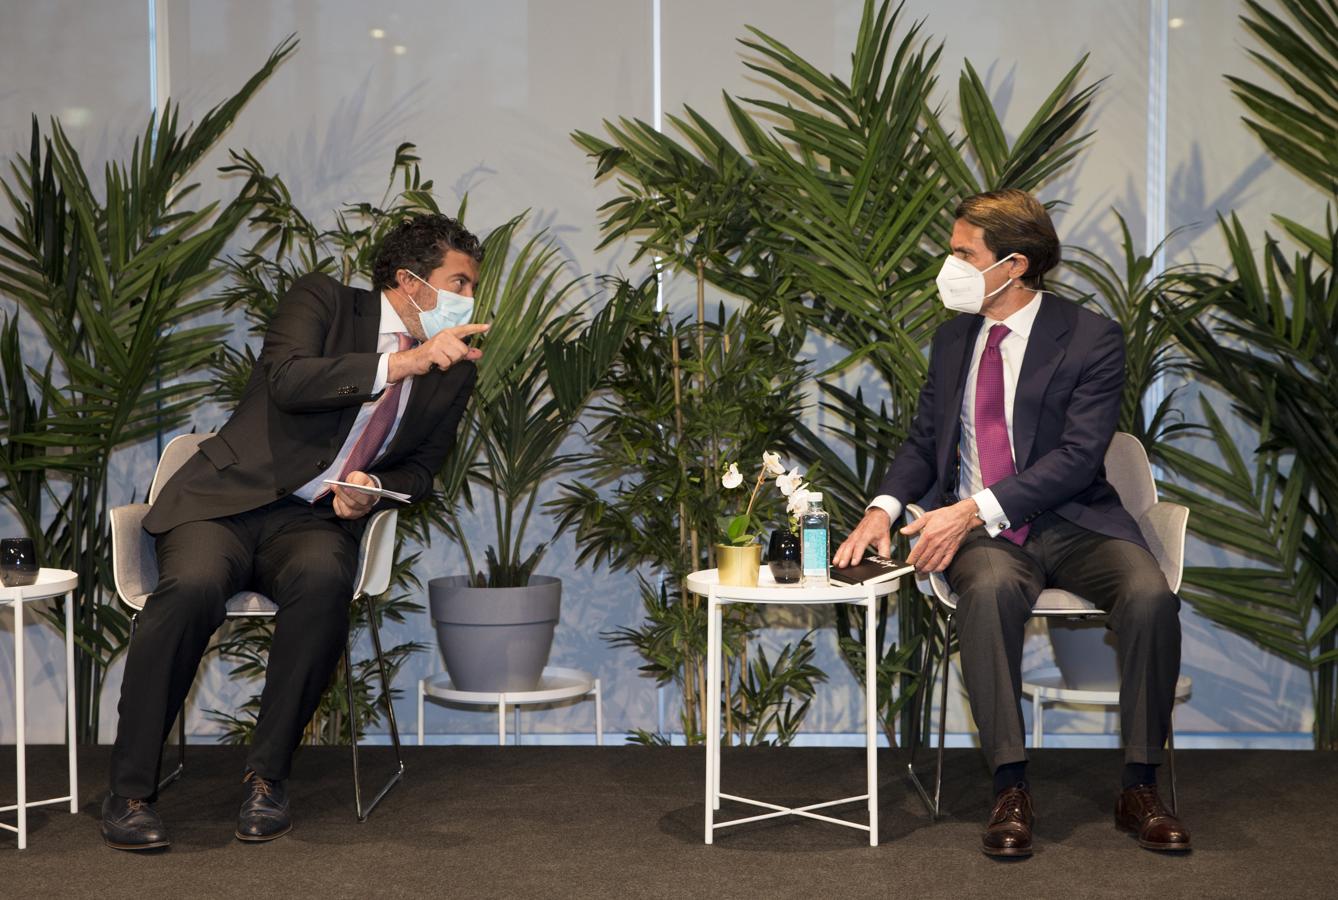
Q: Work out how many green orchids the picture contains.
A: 0